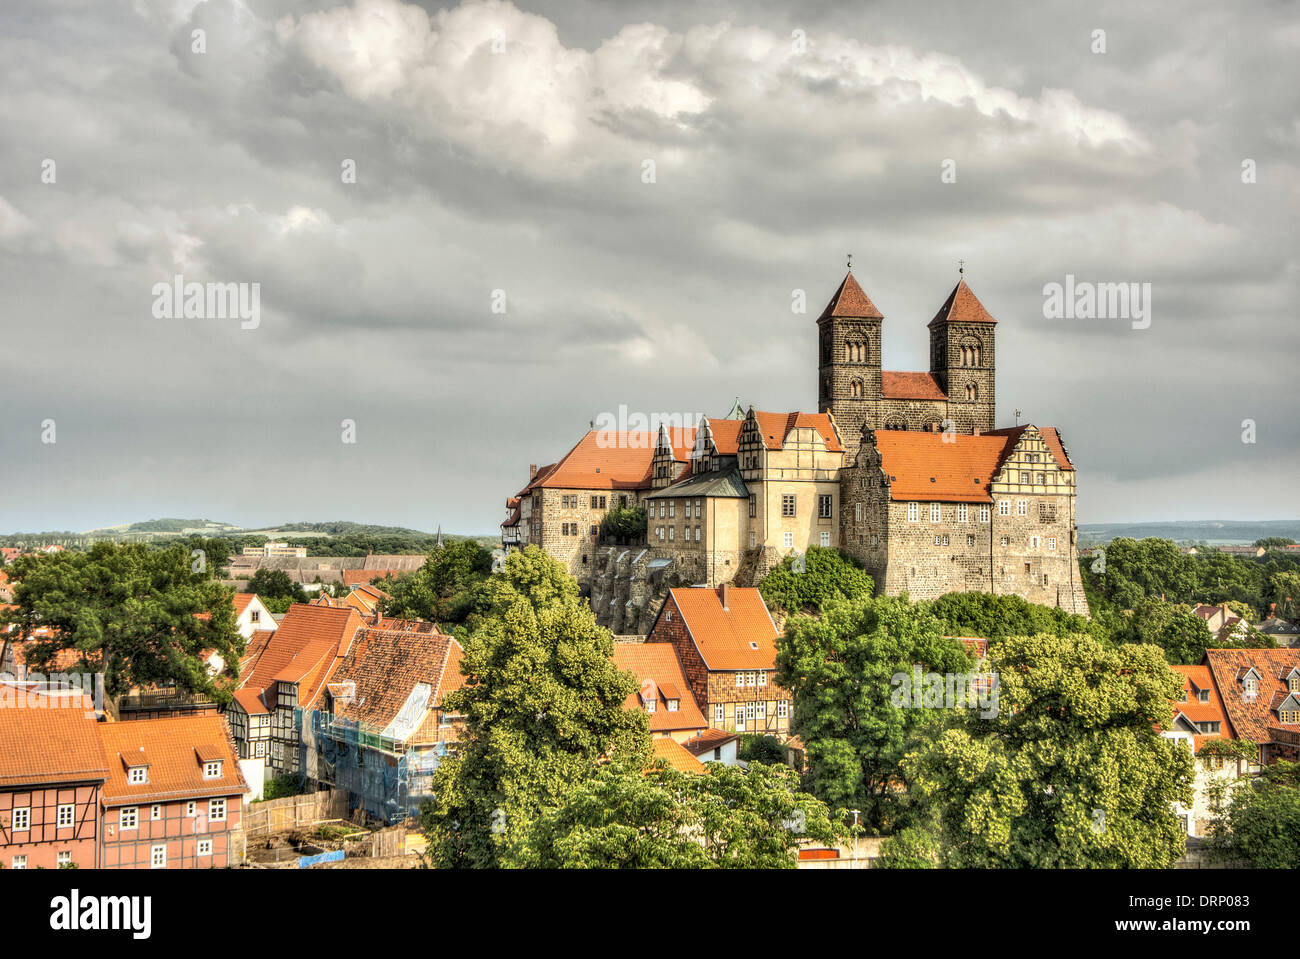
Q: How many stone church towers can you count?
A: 2